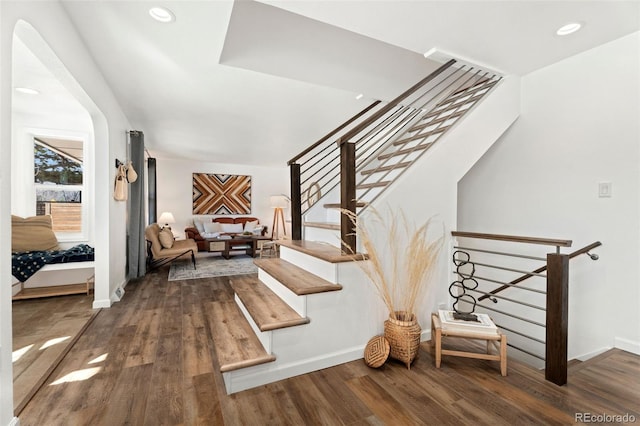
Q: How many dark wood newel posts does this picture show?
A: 3